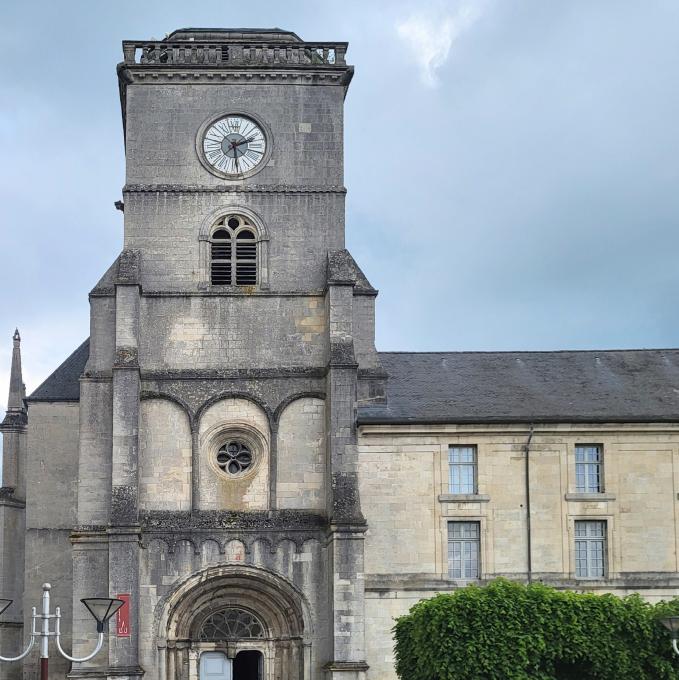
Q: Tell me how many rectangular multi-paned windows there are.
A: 4